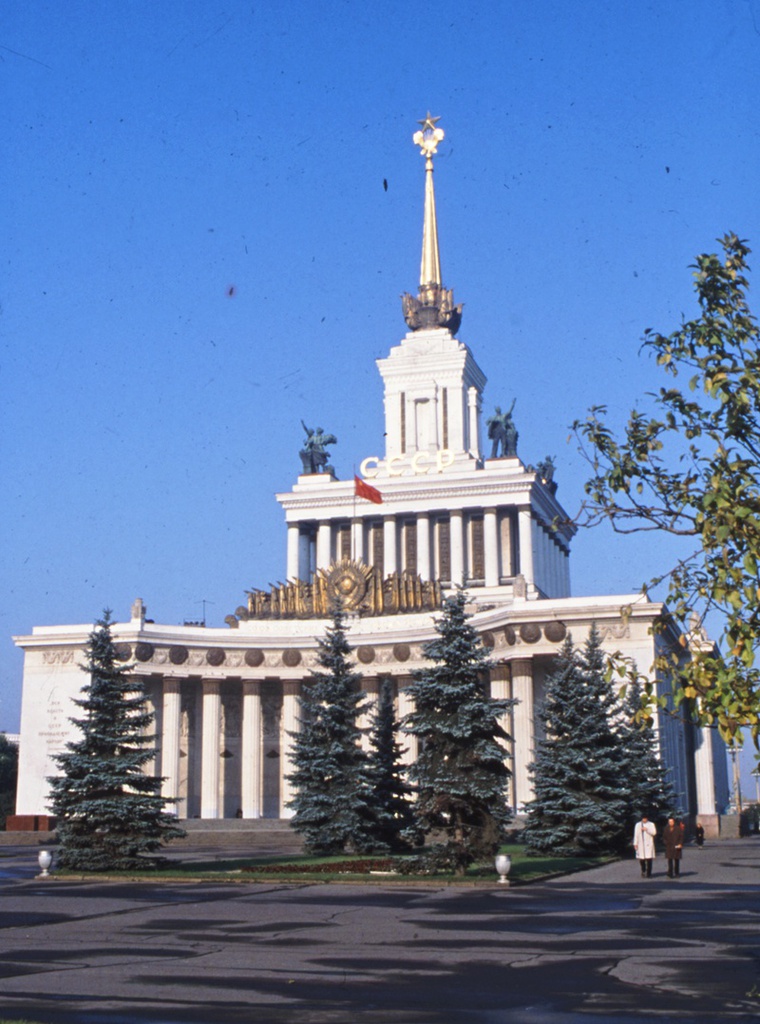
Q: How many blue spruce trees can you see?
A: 7